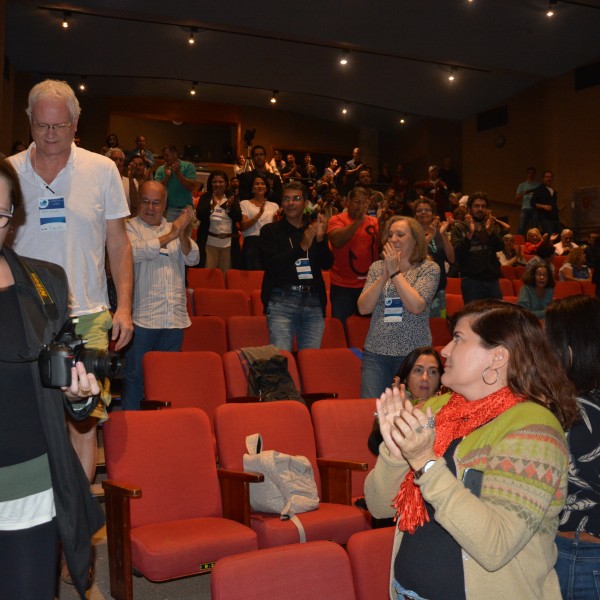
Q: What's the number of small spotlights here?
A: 11